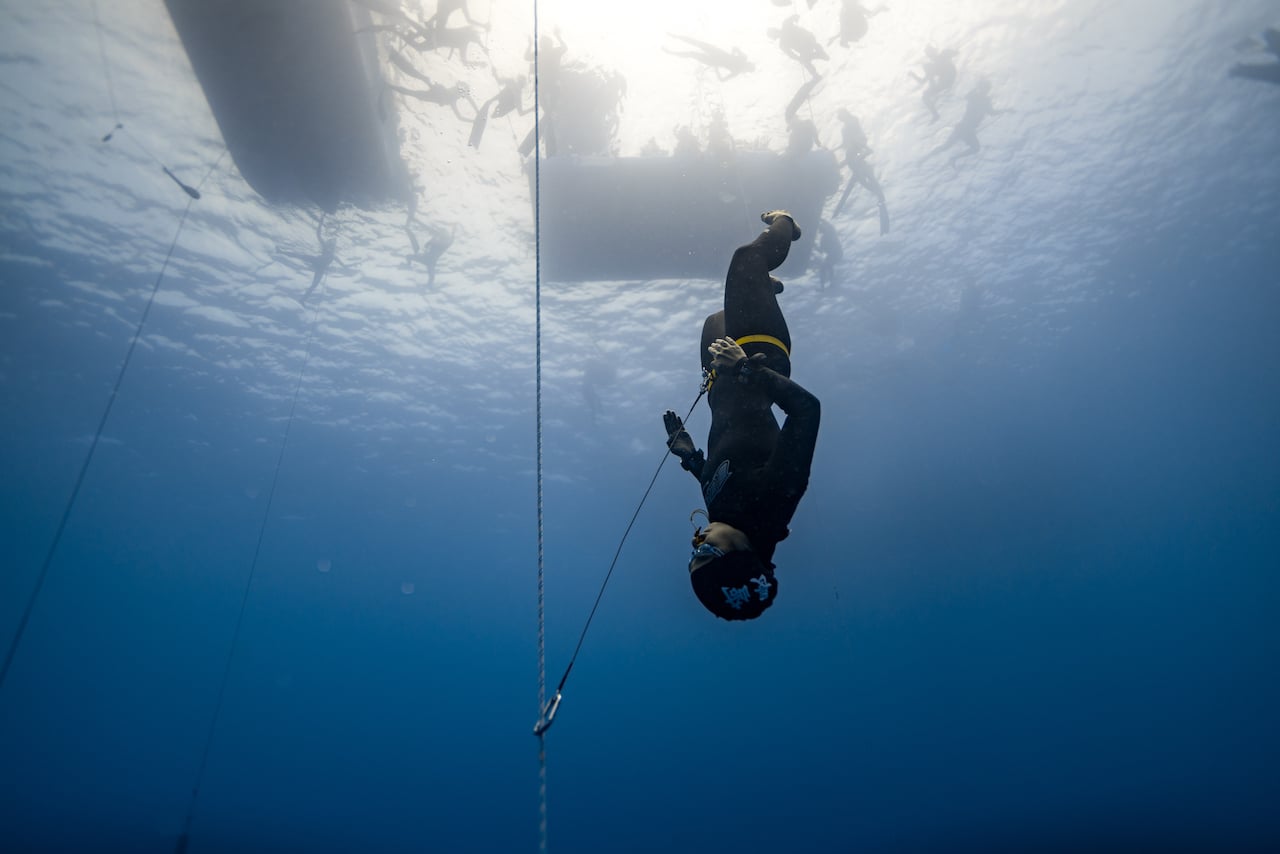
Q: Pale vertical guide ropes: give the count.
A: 1